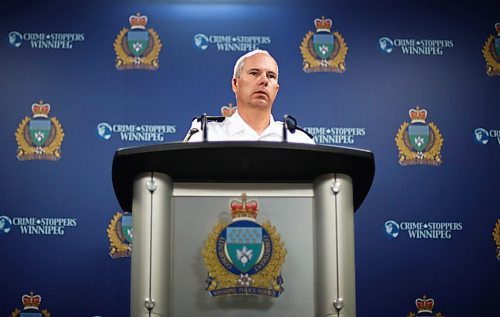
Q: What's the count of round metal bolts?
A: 4